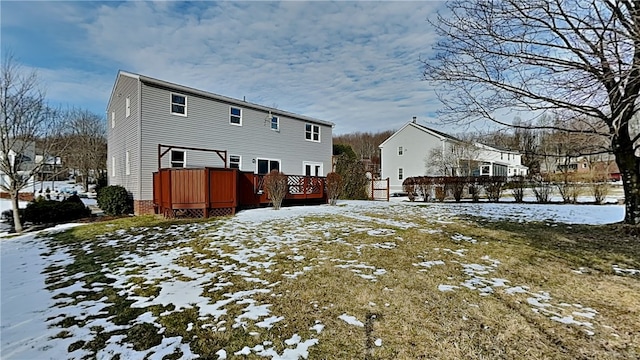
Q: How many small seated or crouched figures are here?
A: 0